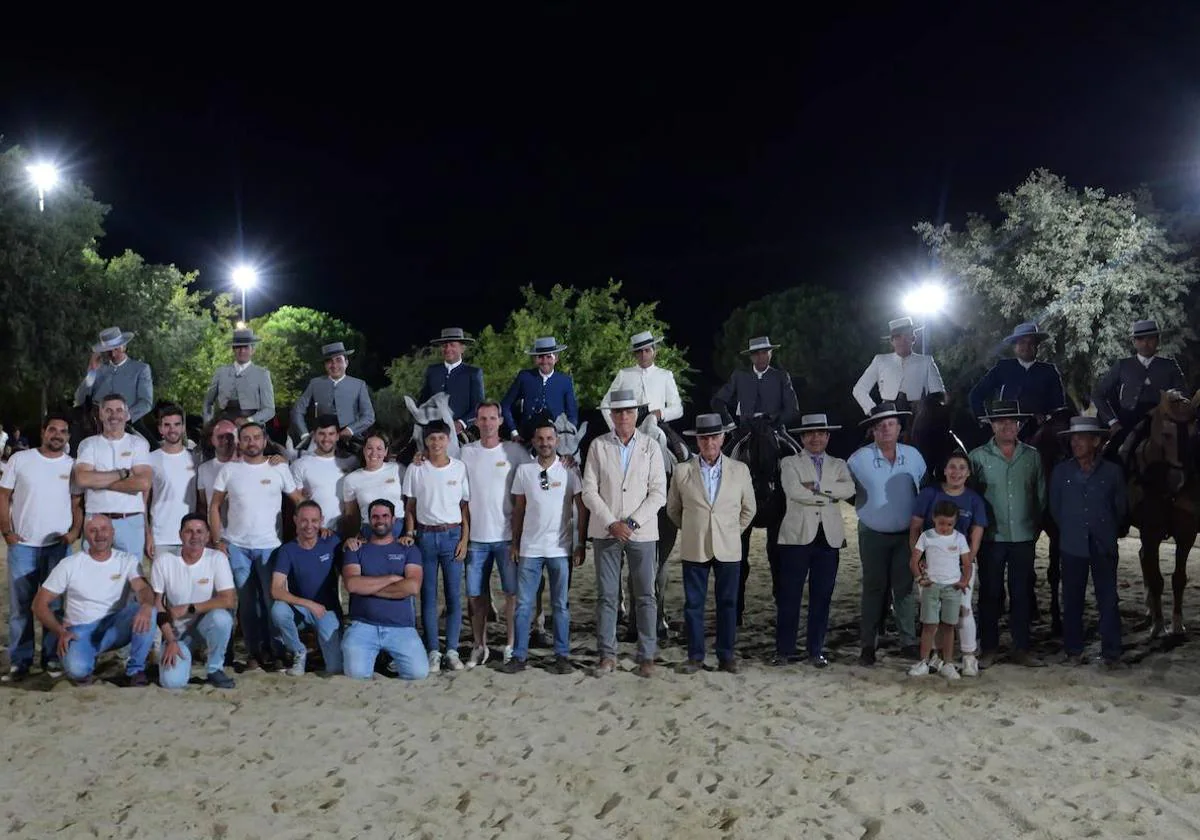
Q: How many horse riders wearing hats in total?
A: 10